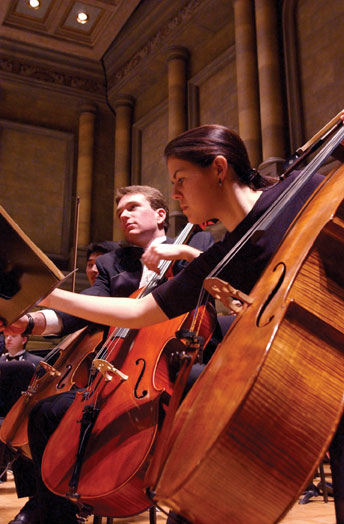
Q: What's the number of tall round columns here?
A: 5